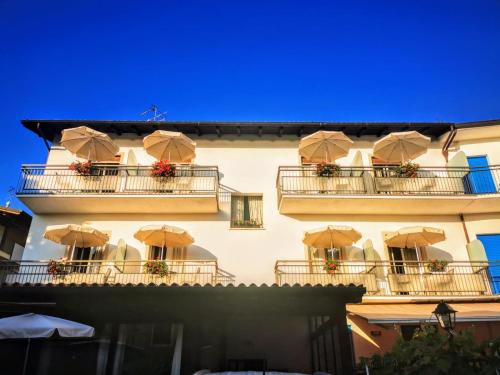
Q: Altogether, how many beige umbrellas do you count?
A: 8